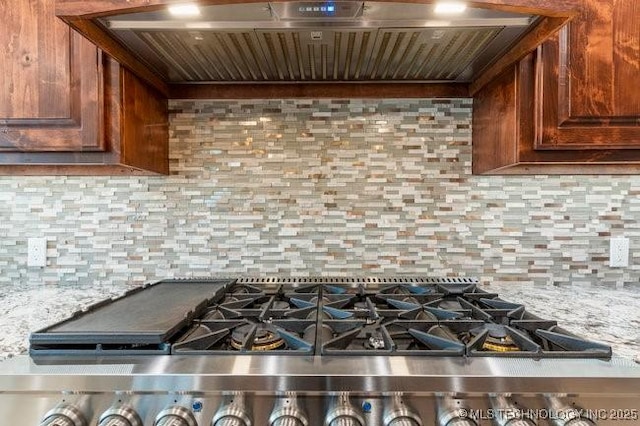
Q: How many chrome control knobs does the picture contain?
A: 10